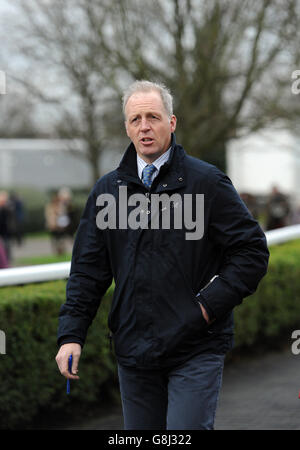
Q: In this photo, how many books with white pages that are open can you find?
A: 0